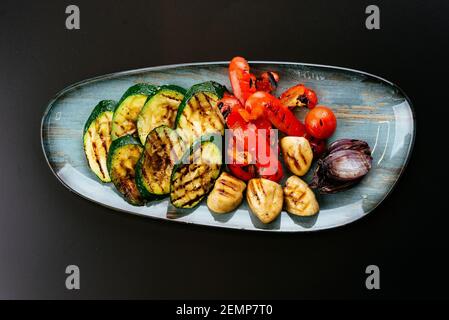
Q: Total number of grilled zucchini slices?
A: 7